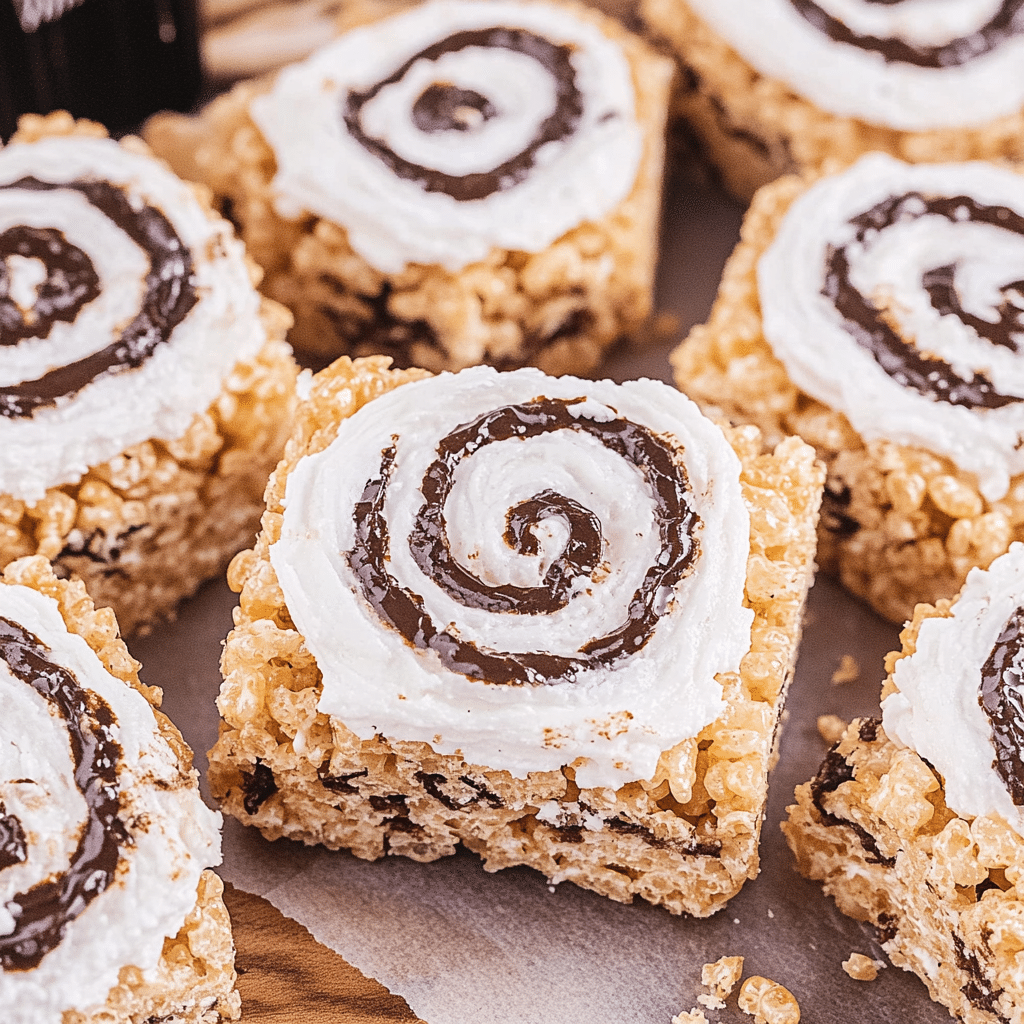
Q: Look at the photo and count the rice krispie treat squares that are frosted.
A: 7